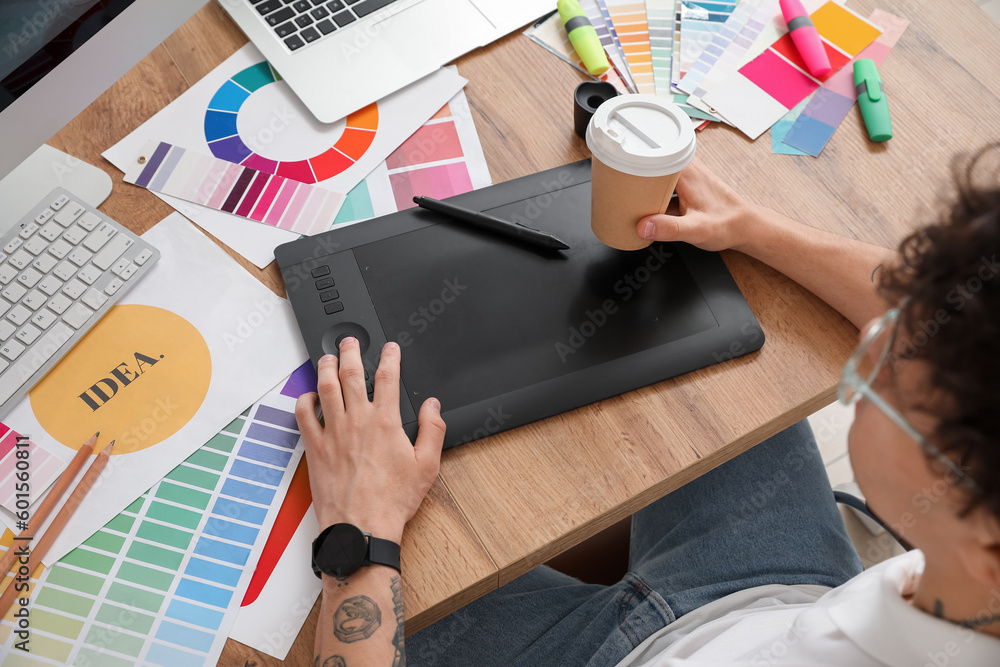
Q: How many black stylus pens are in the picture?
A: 1